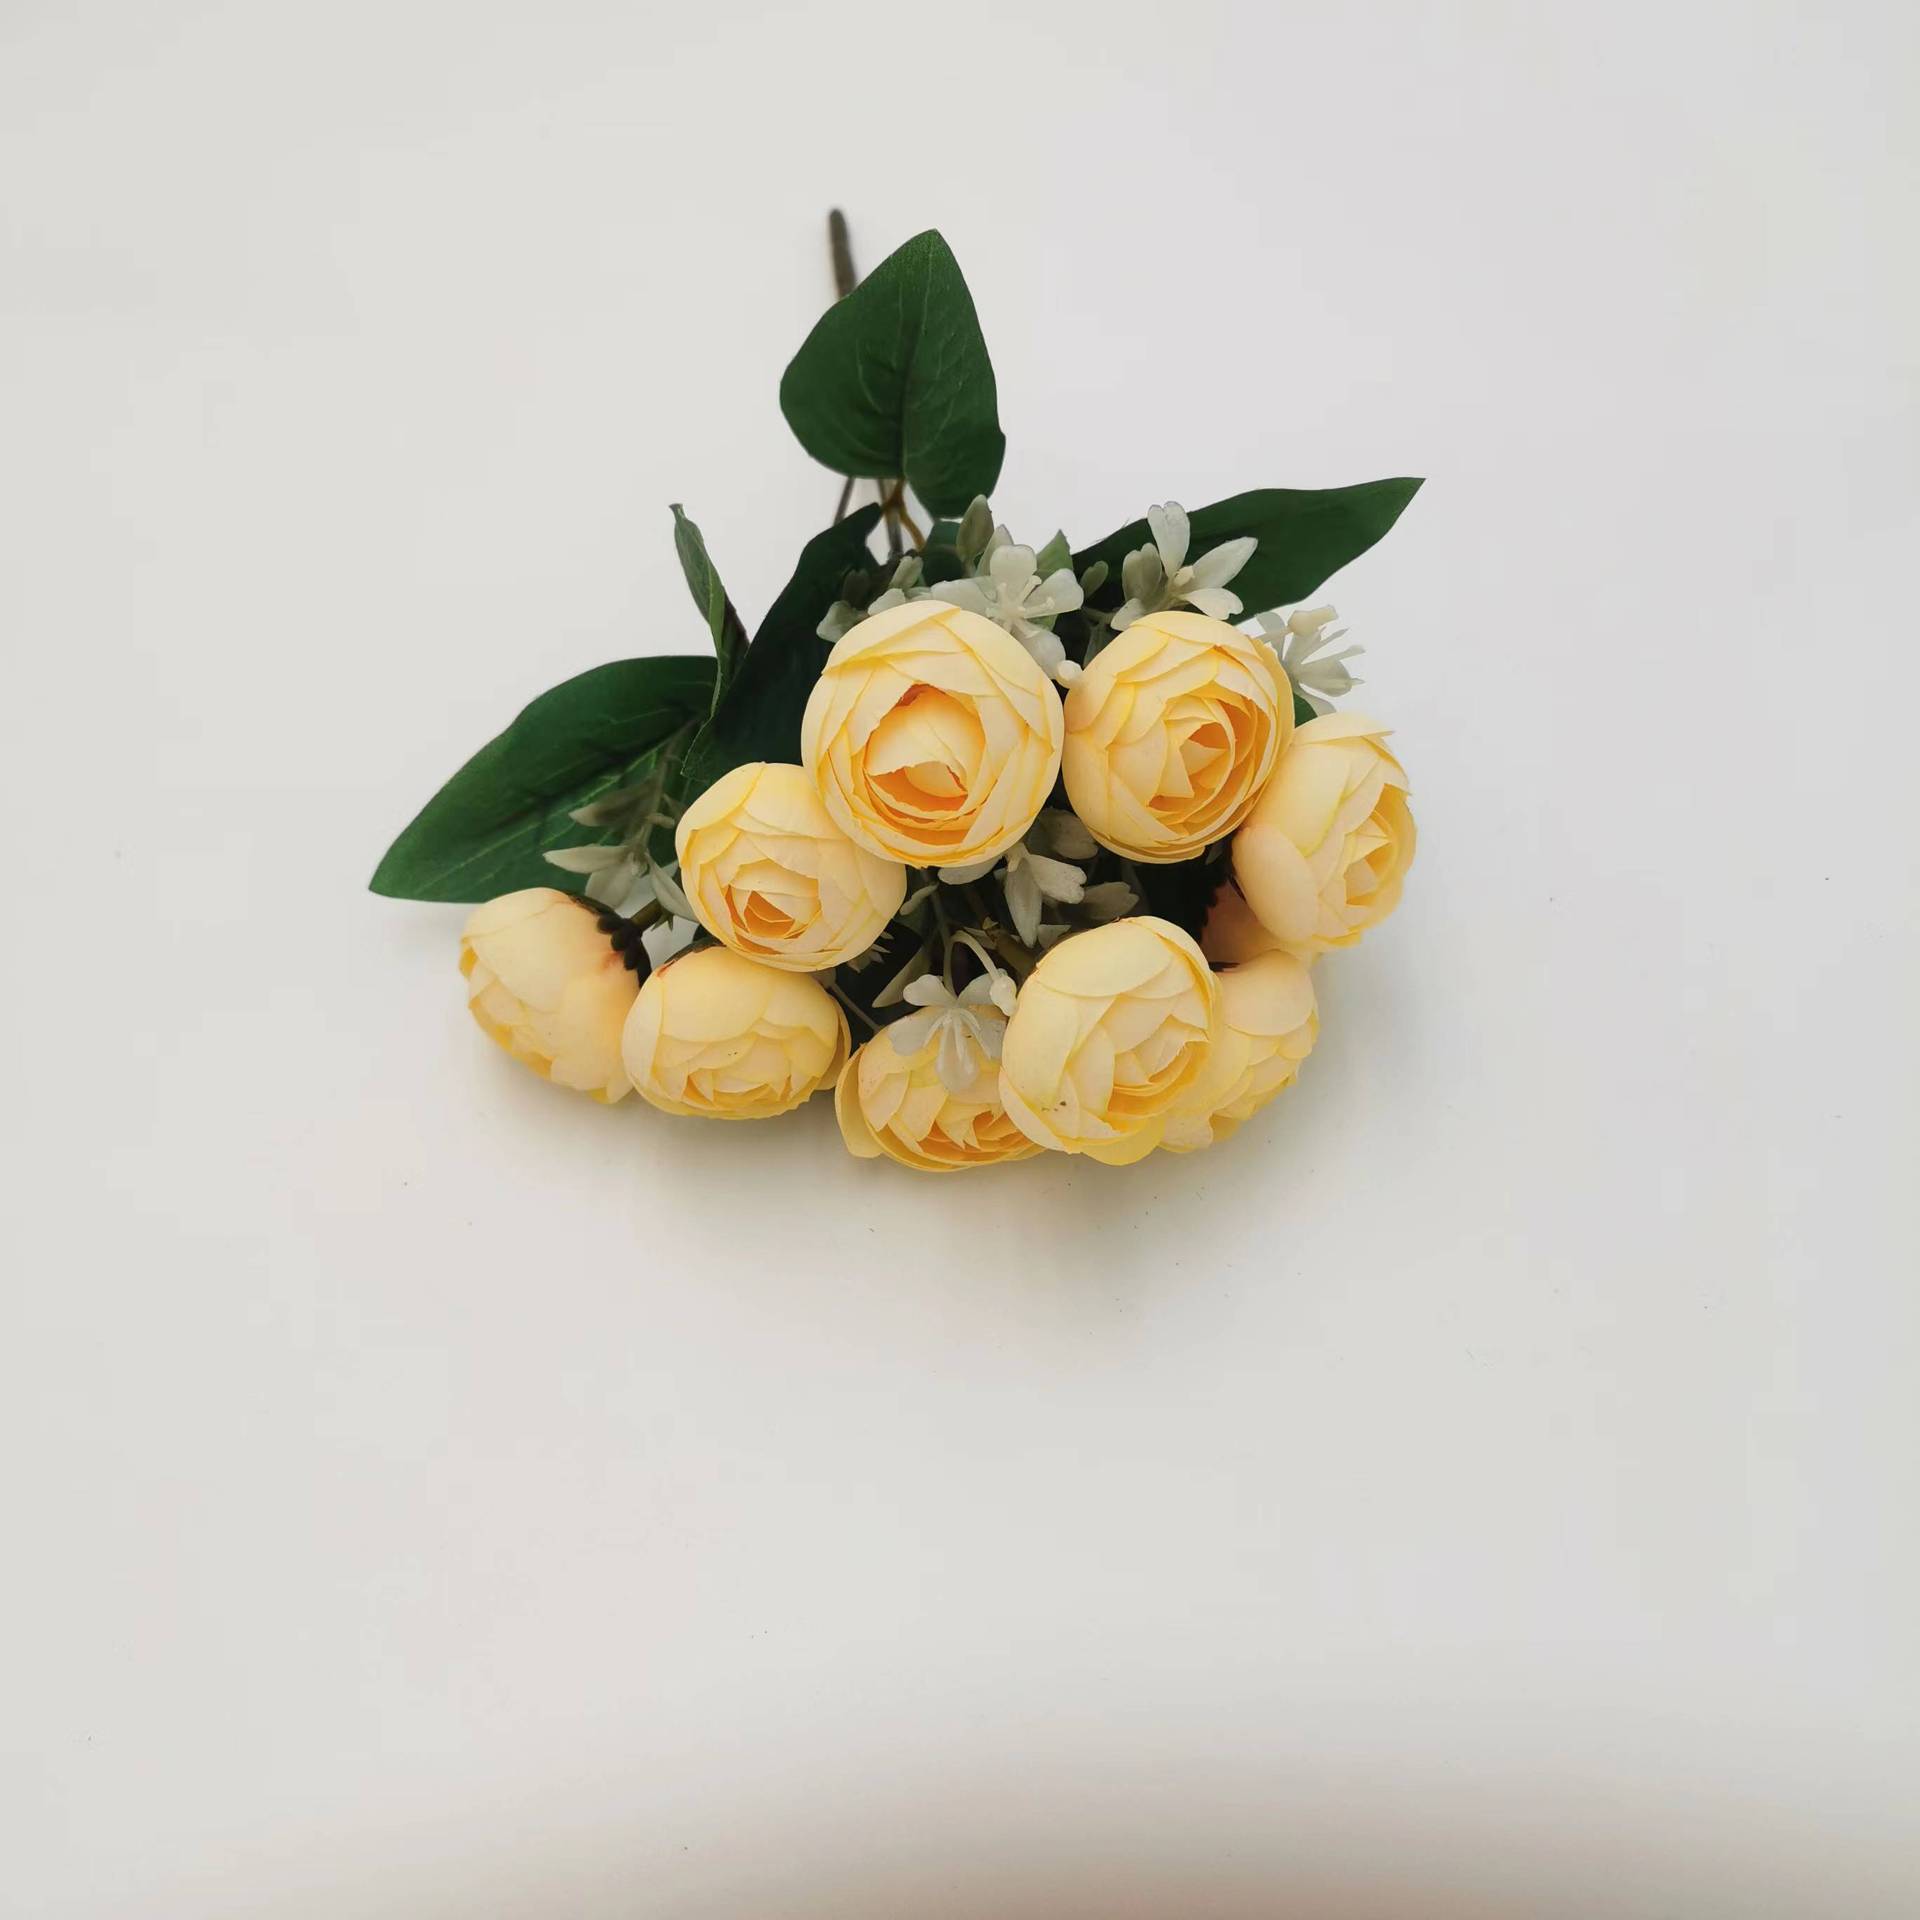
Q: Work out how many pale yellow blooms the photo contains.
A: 9